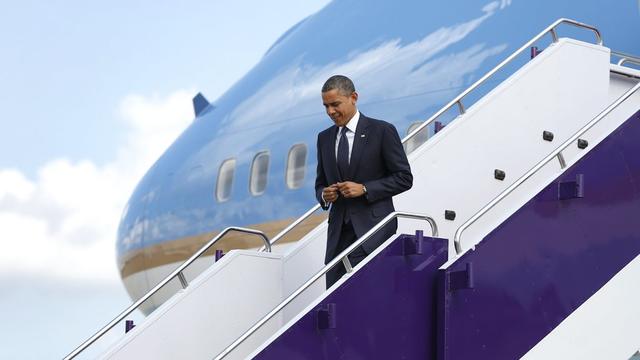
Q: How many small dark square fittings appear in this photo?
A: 4